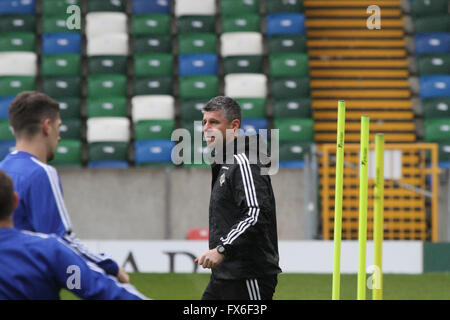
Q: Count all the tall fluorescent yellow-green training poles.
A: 3